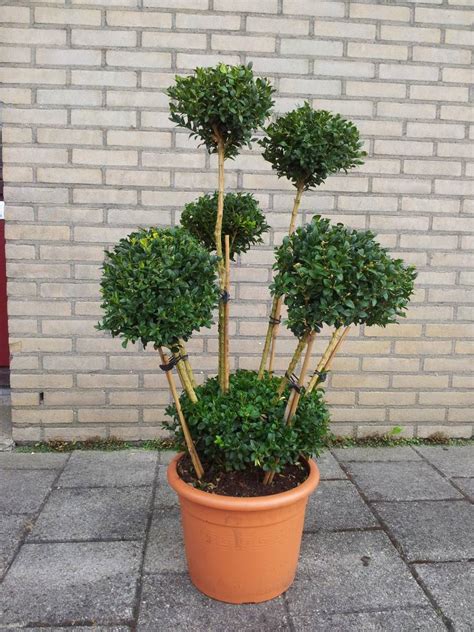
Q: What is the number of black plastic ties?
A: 5